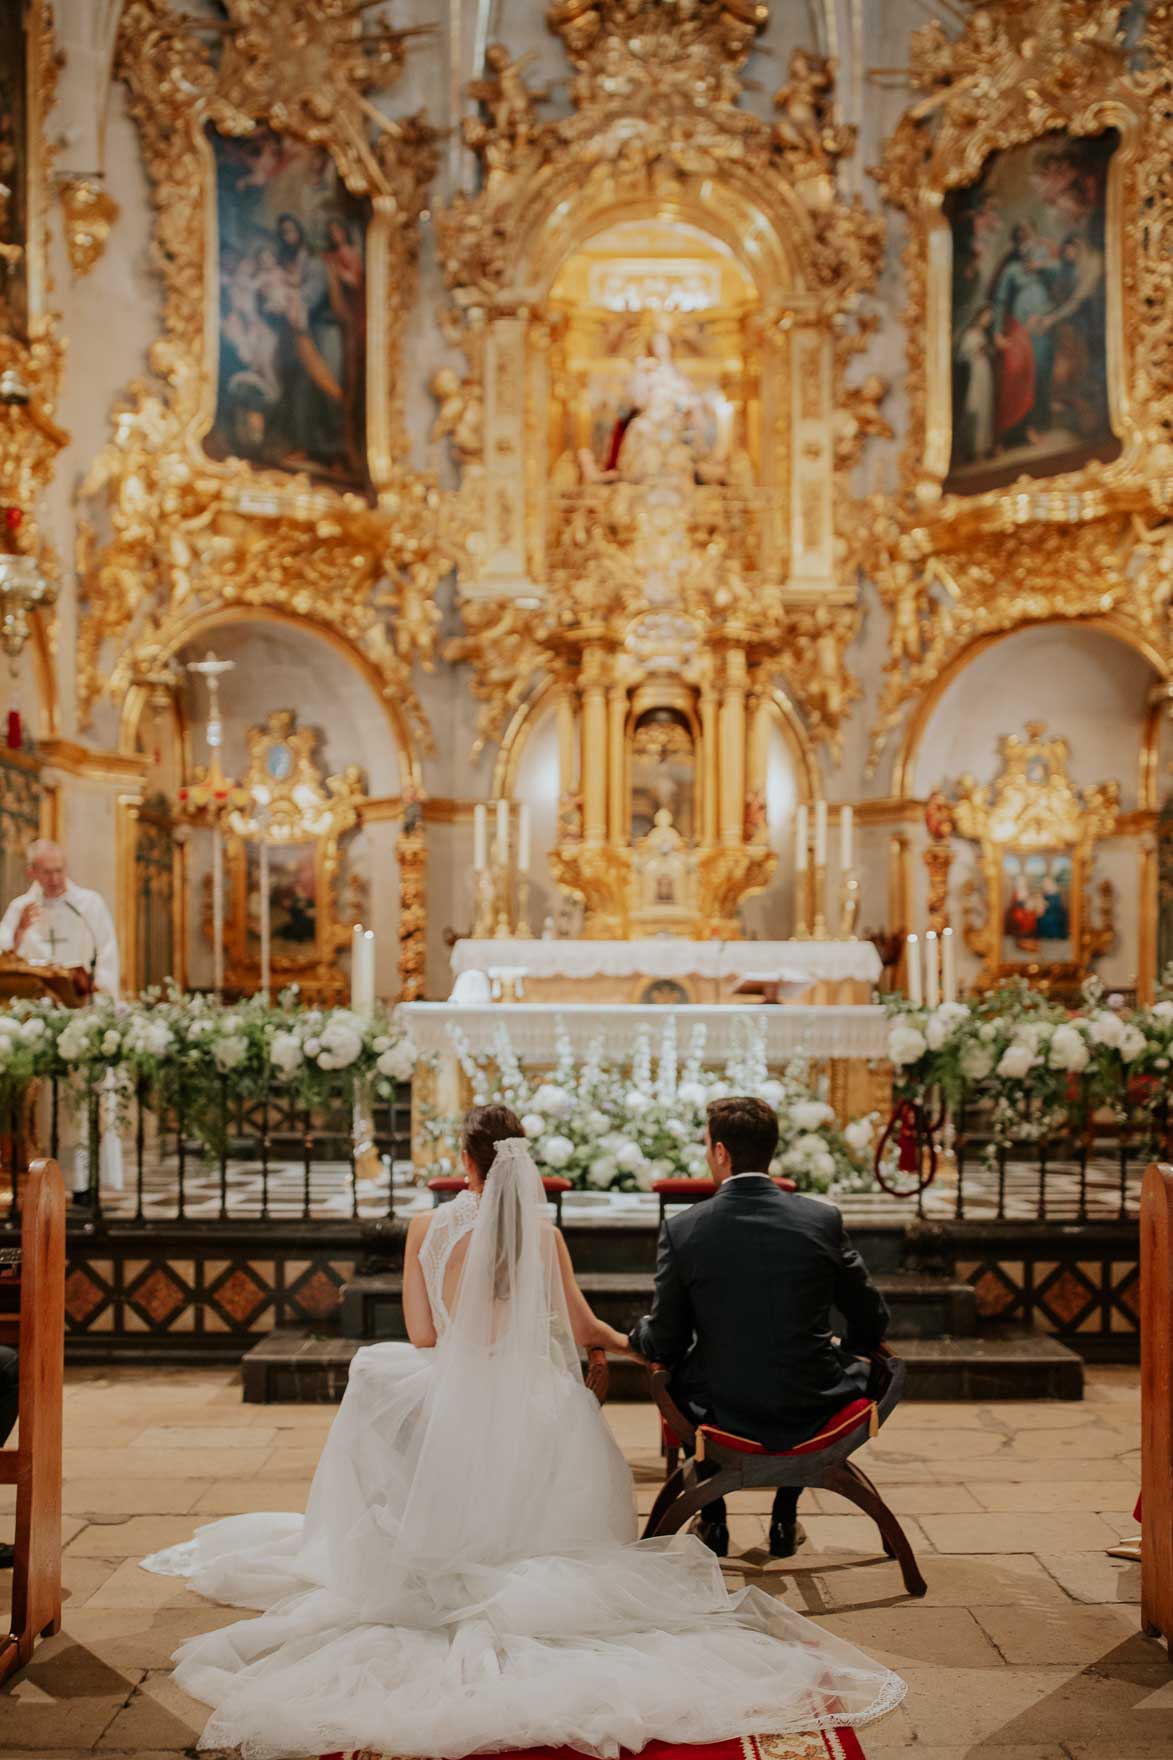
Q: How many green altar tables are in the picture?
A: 0